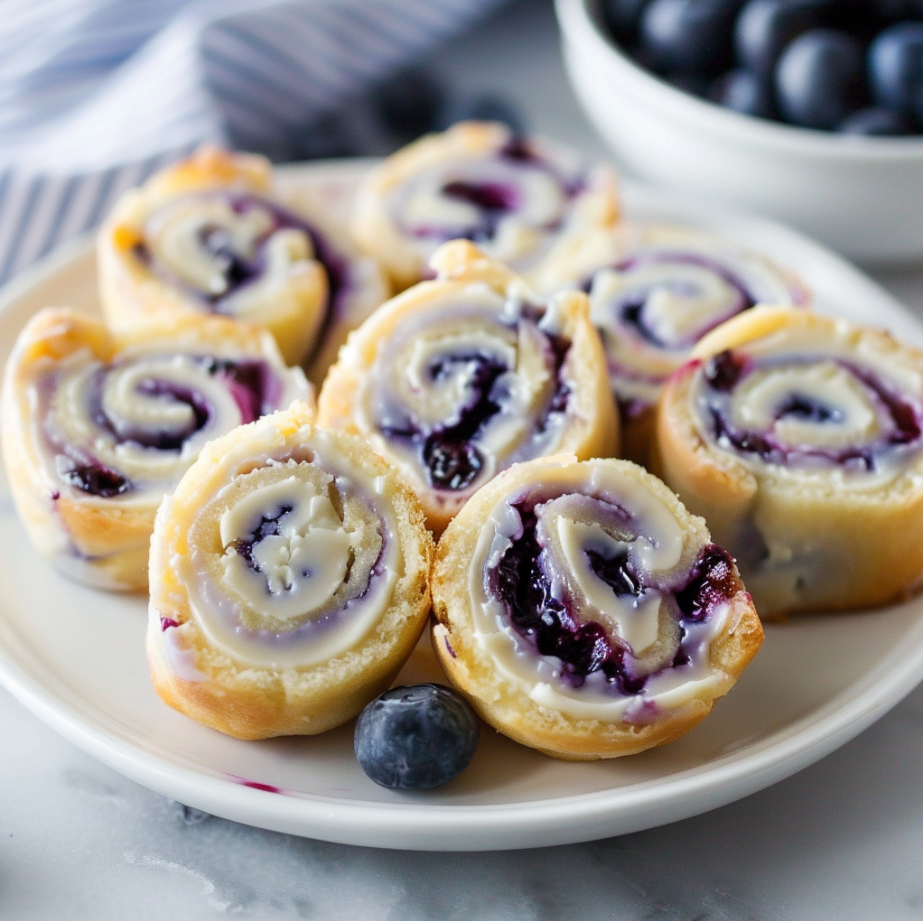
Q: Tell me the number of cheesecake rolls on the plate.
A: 8